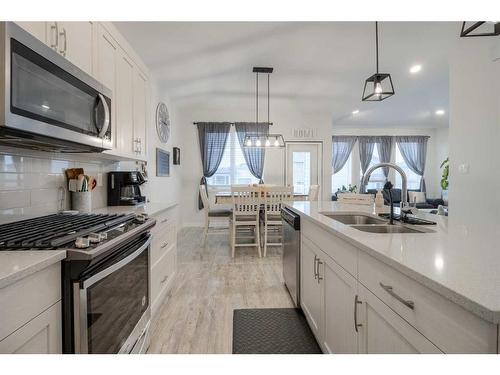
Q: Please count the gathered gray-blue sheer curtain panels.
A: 6